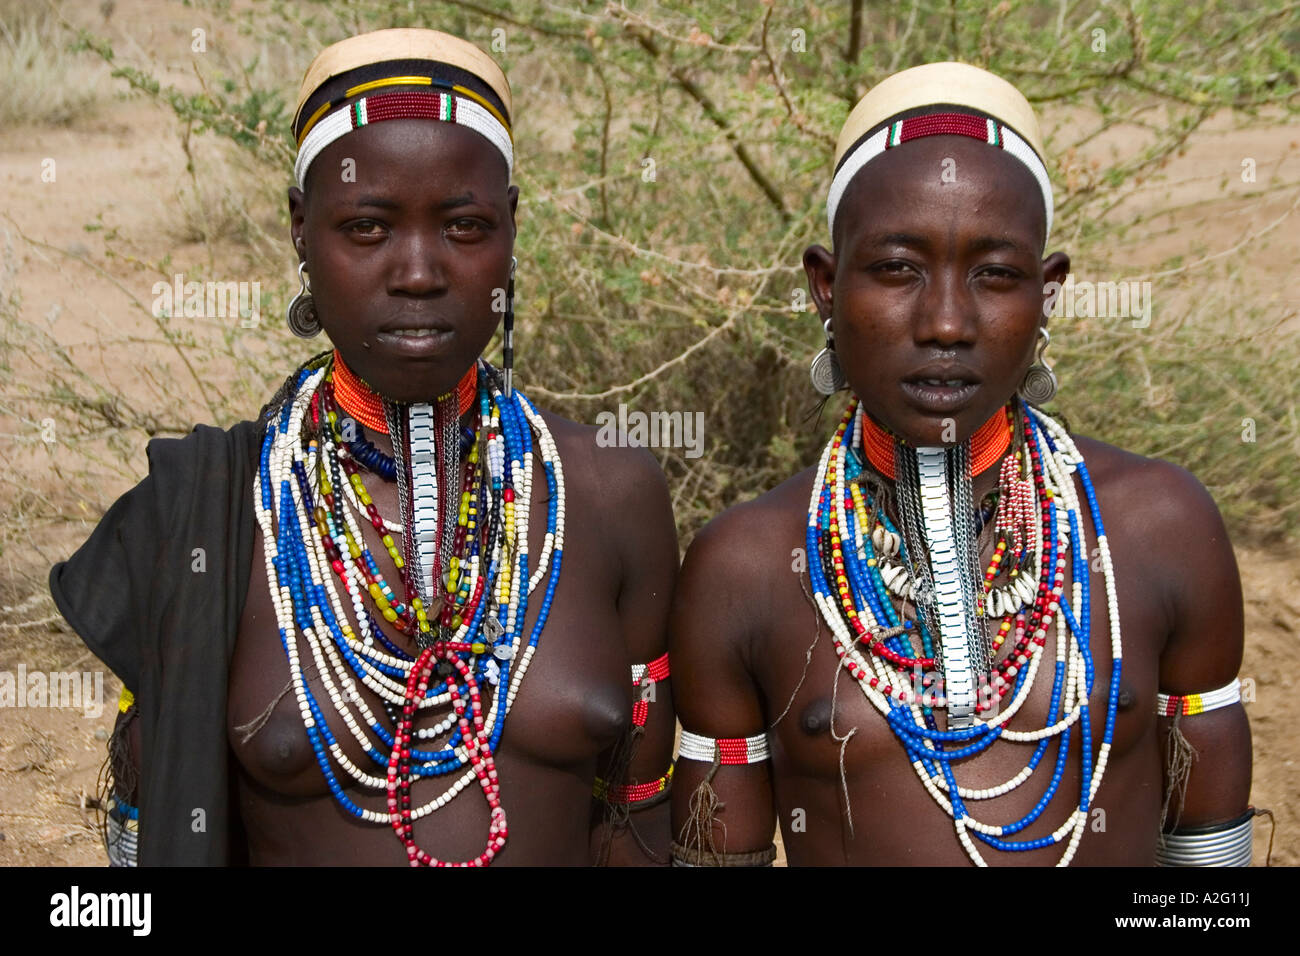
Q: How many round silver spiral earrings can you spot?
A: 3